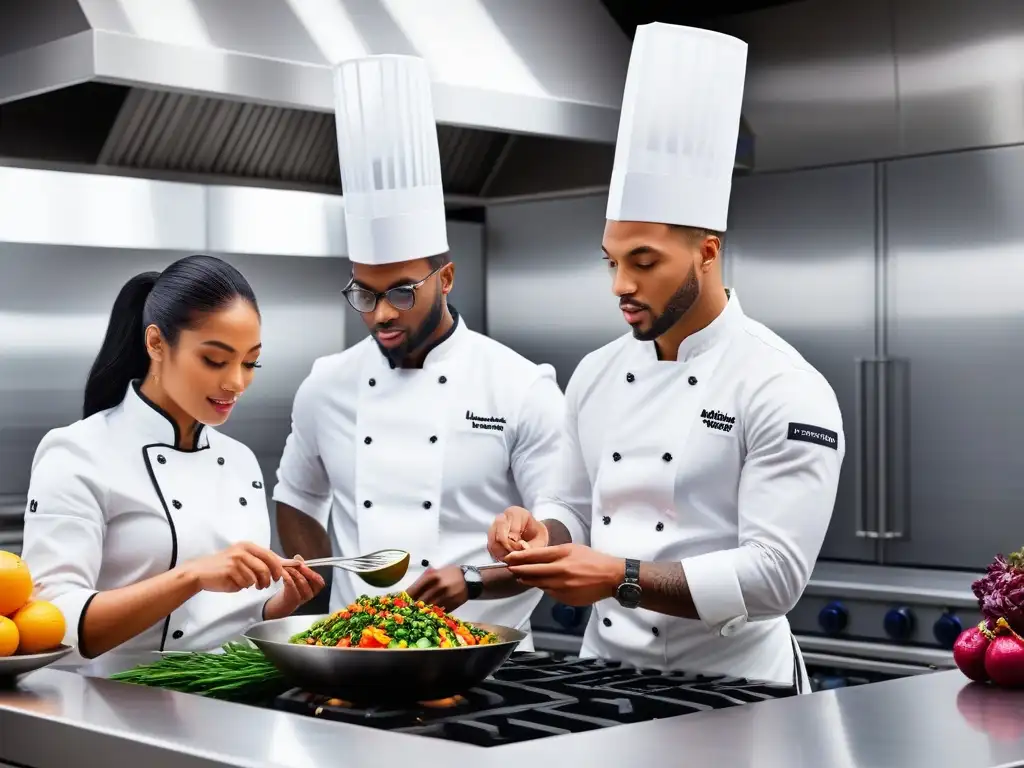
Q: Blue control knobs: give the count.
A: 4